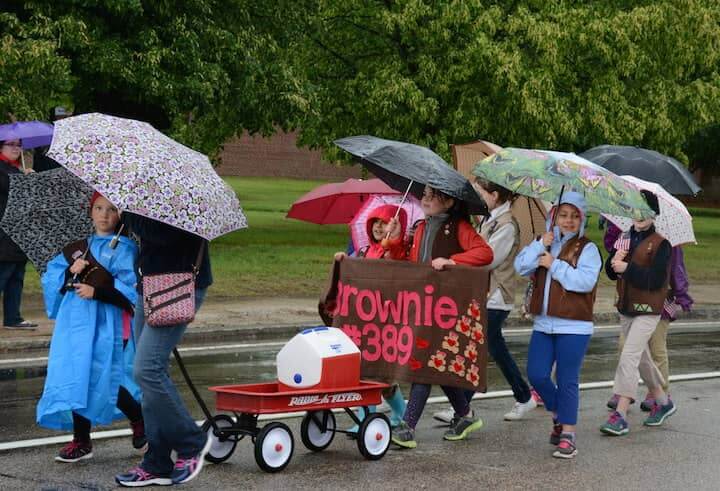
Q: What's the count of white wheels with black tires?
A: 4